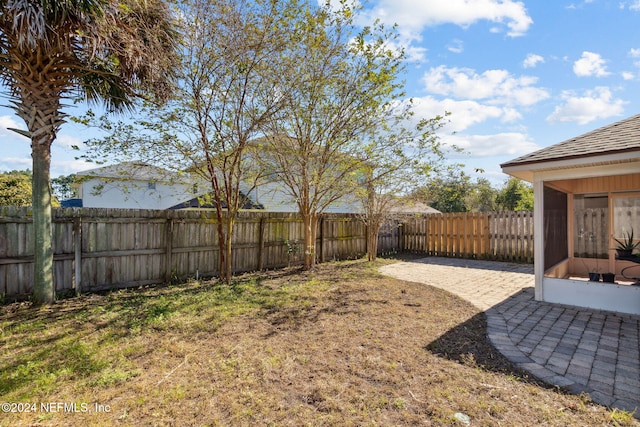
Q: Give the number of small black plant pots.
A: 2